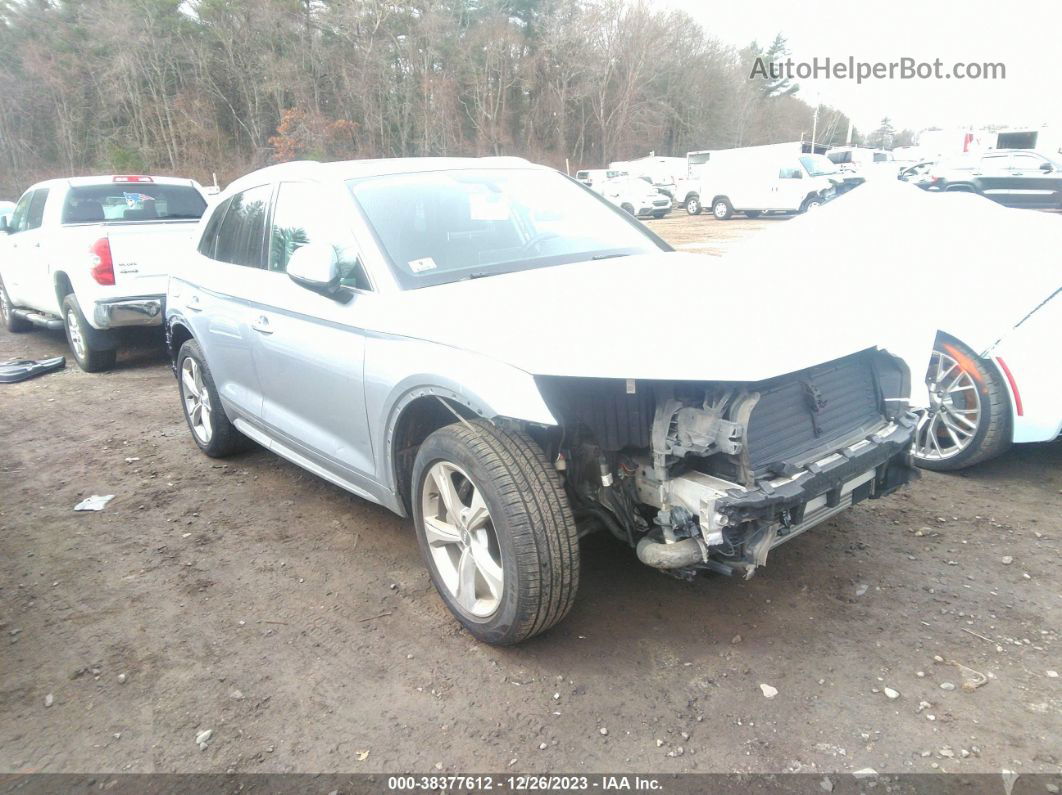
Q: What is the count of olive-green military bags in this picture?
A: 0